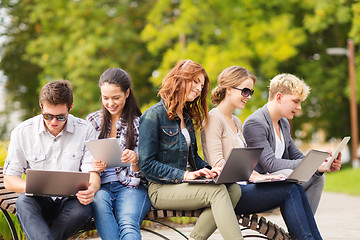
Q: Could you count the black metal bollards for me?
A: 0